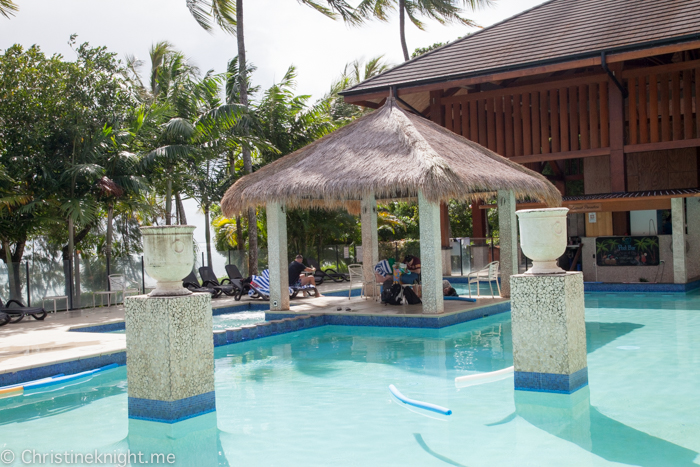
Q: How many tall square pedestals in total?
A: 2